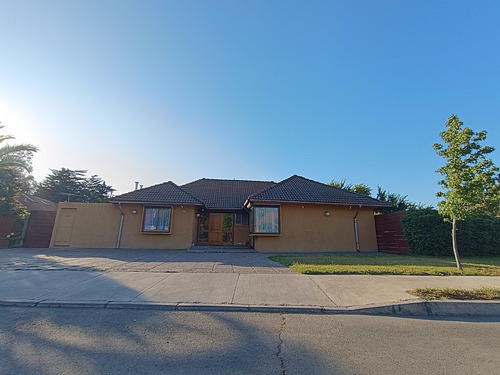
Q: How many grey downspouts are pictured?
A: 2